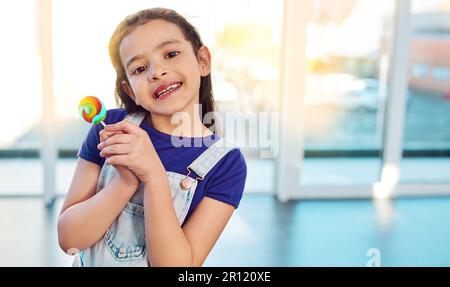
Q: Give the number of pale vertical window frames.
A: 3